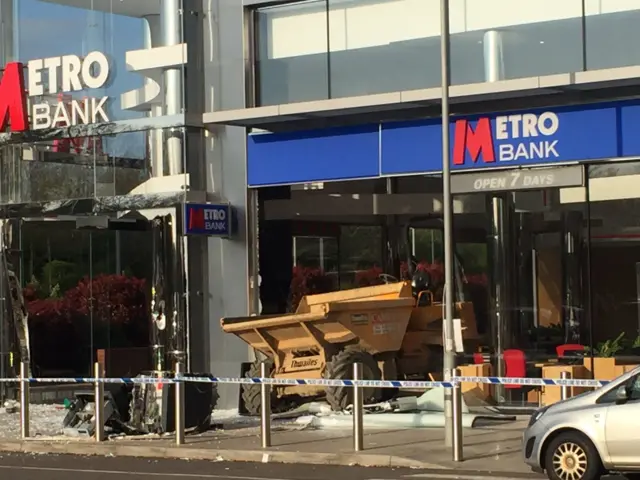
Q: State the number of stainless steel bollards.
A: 7